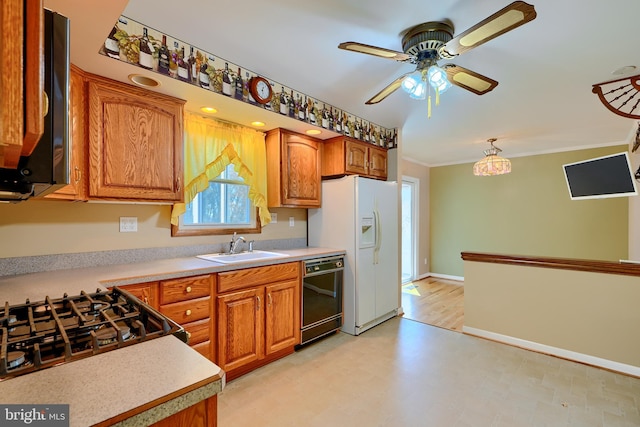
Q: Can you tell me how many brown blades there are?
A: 4